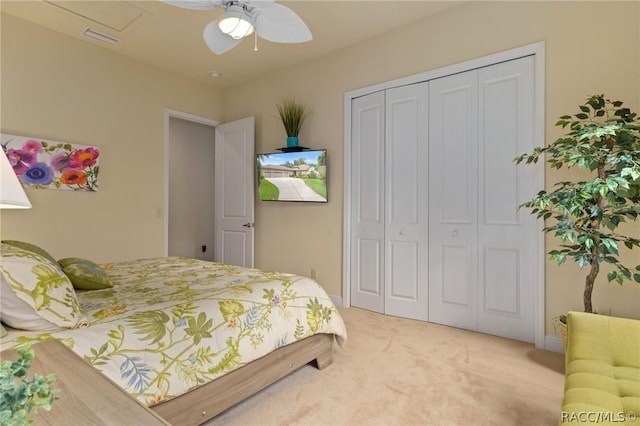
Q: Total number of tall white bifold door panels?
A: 4